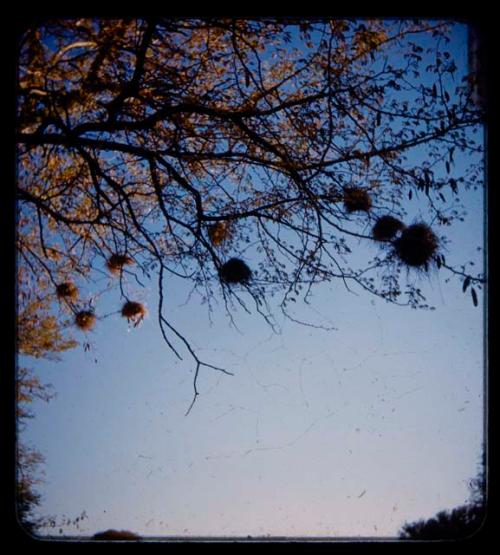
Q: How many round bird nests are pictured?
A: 9